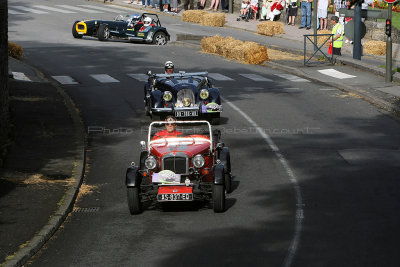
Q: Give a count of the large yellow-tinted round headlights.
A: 2